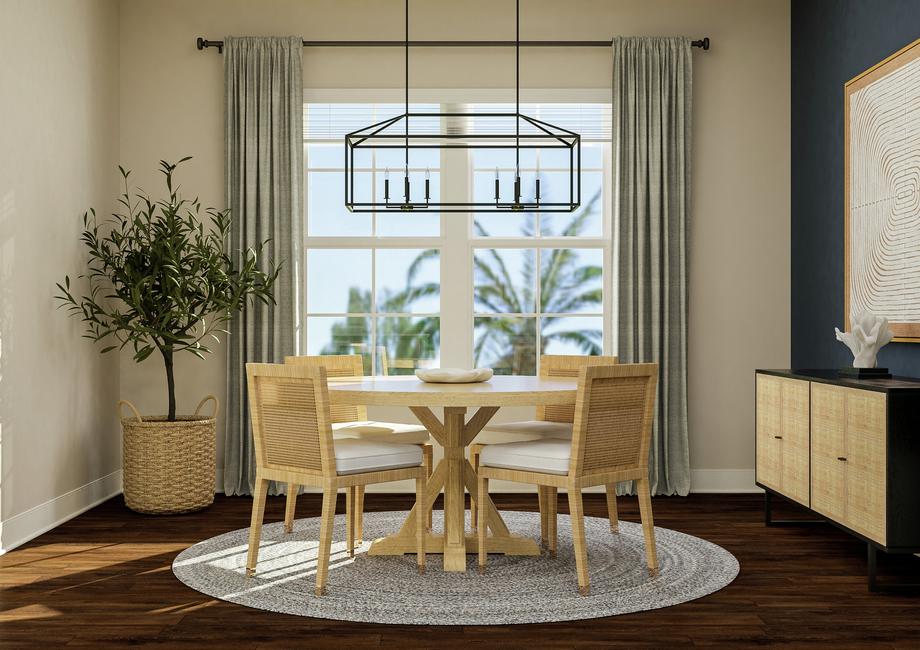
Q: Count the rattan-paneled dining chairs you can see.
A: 4